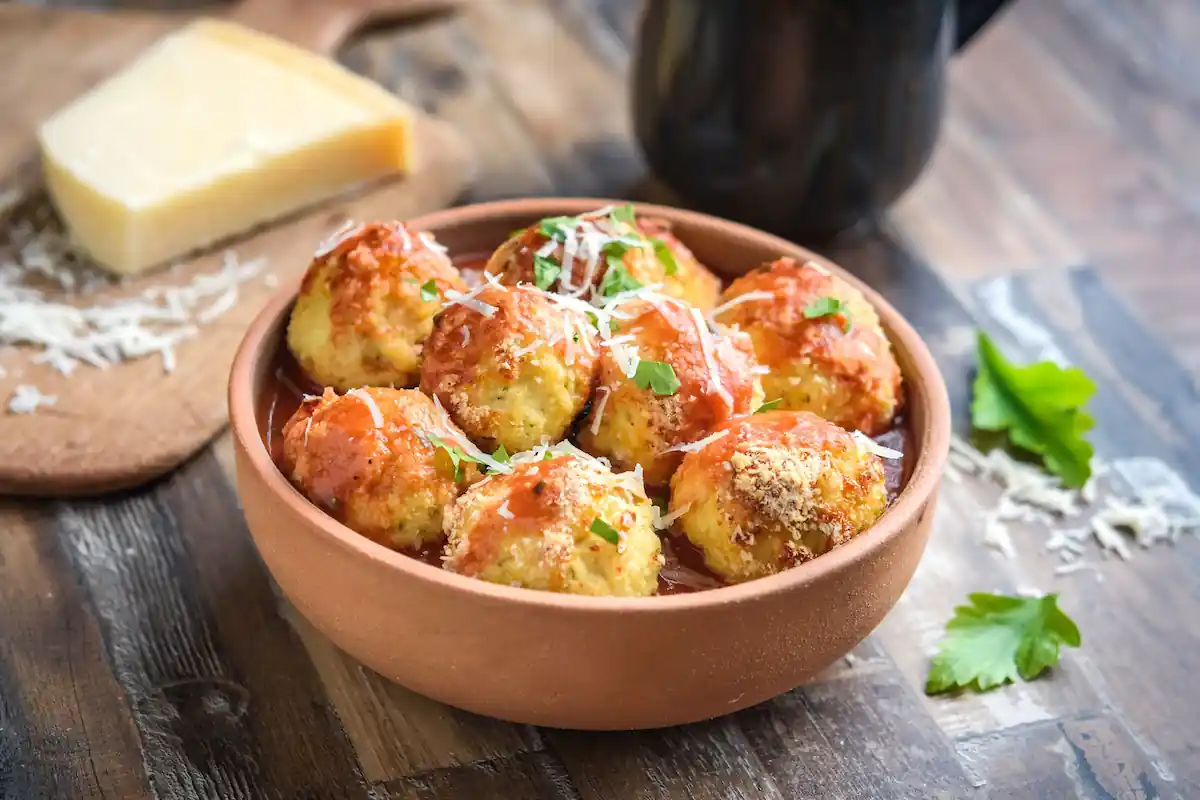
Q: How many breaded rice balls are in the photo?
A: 8